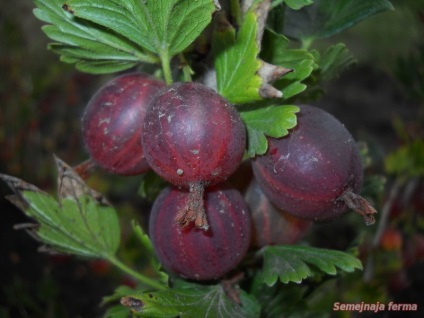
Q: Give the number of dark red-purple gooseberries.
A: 4